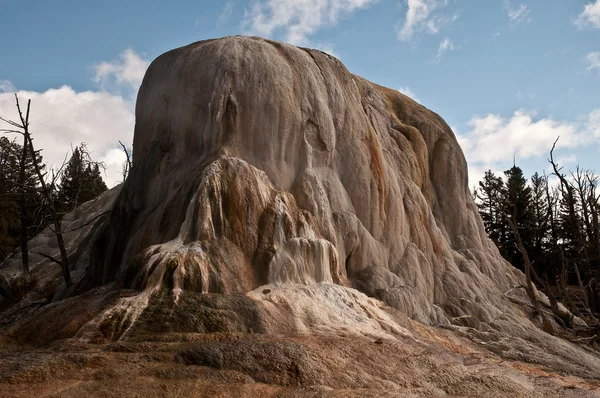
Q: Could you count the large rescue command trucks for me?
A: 0